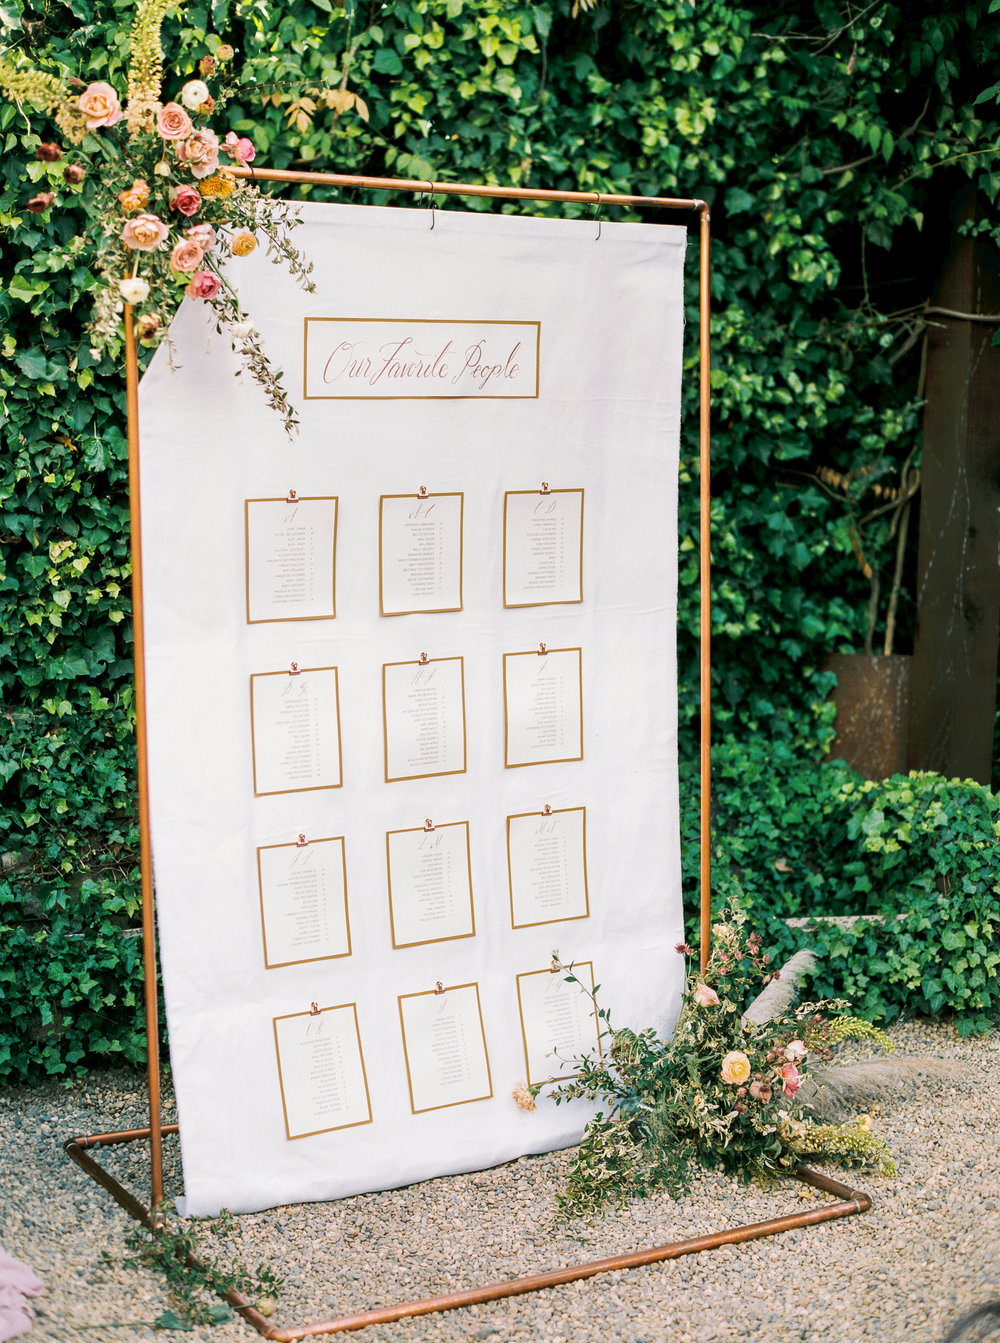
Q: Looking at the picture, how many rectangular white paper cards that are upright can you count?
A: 12